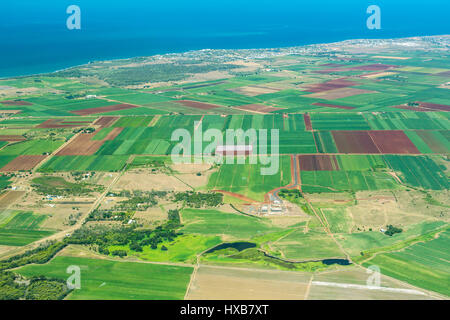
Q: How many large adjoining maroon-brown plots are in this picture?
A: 2